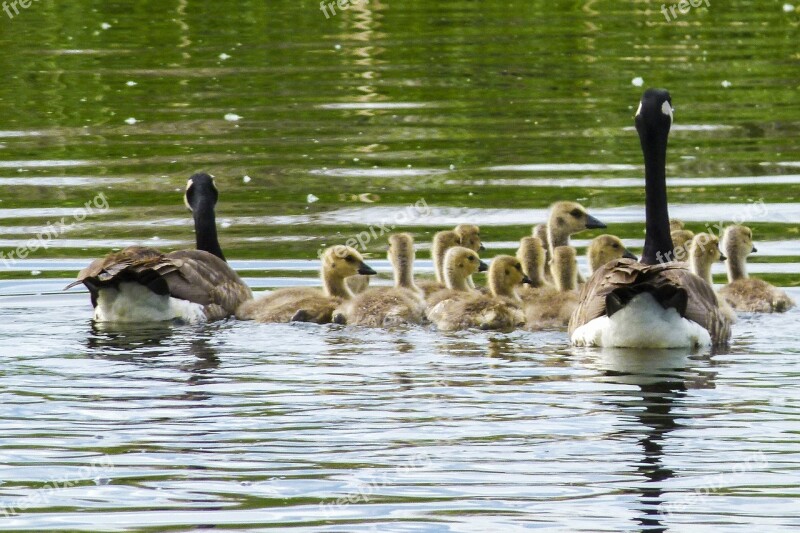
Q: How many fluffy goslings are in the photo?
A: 15